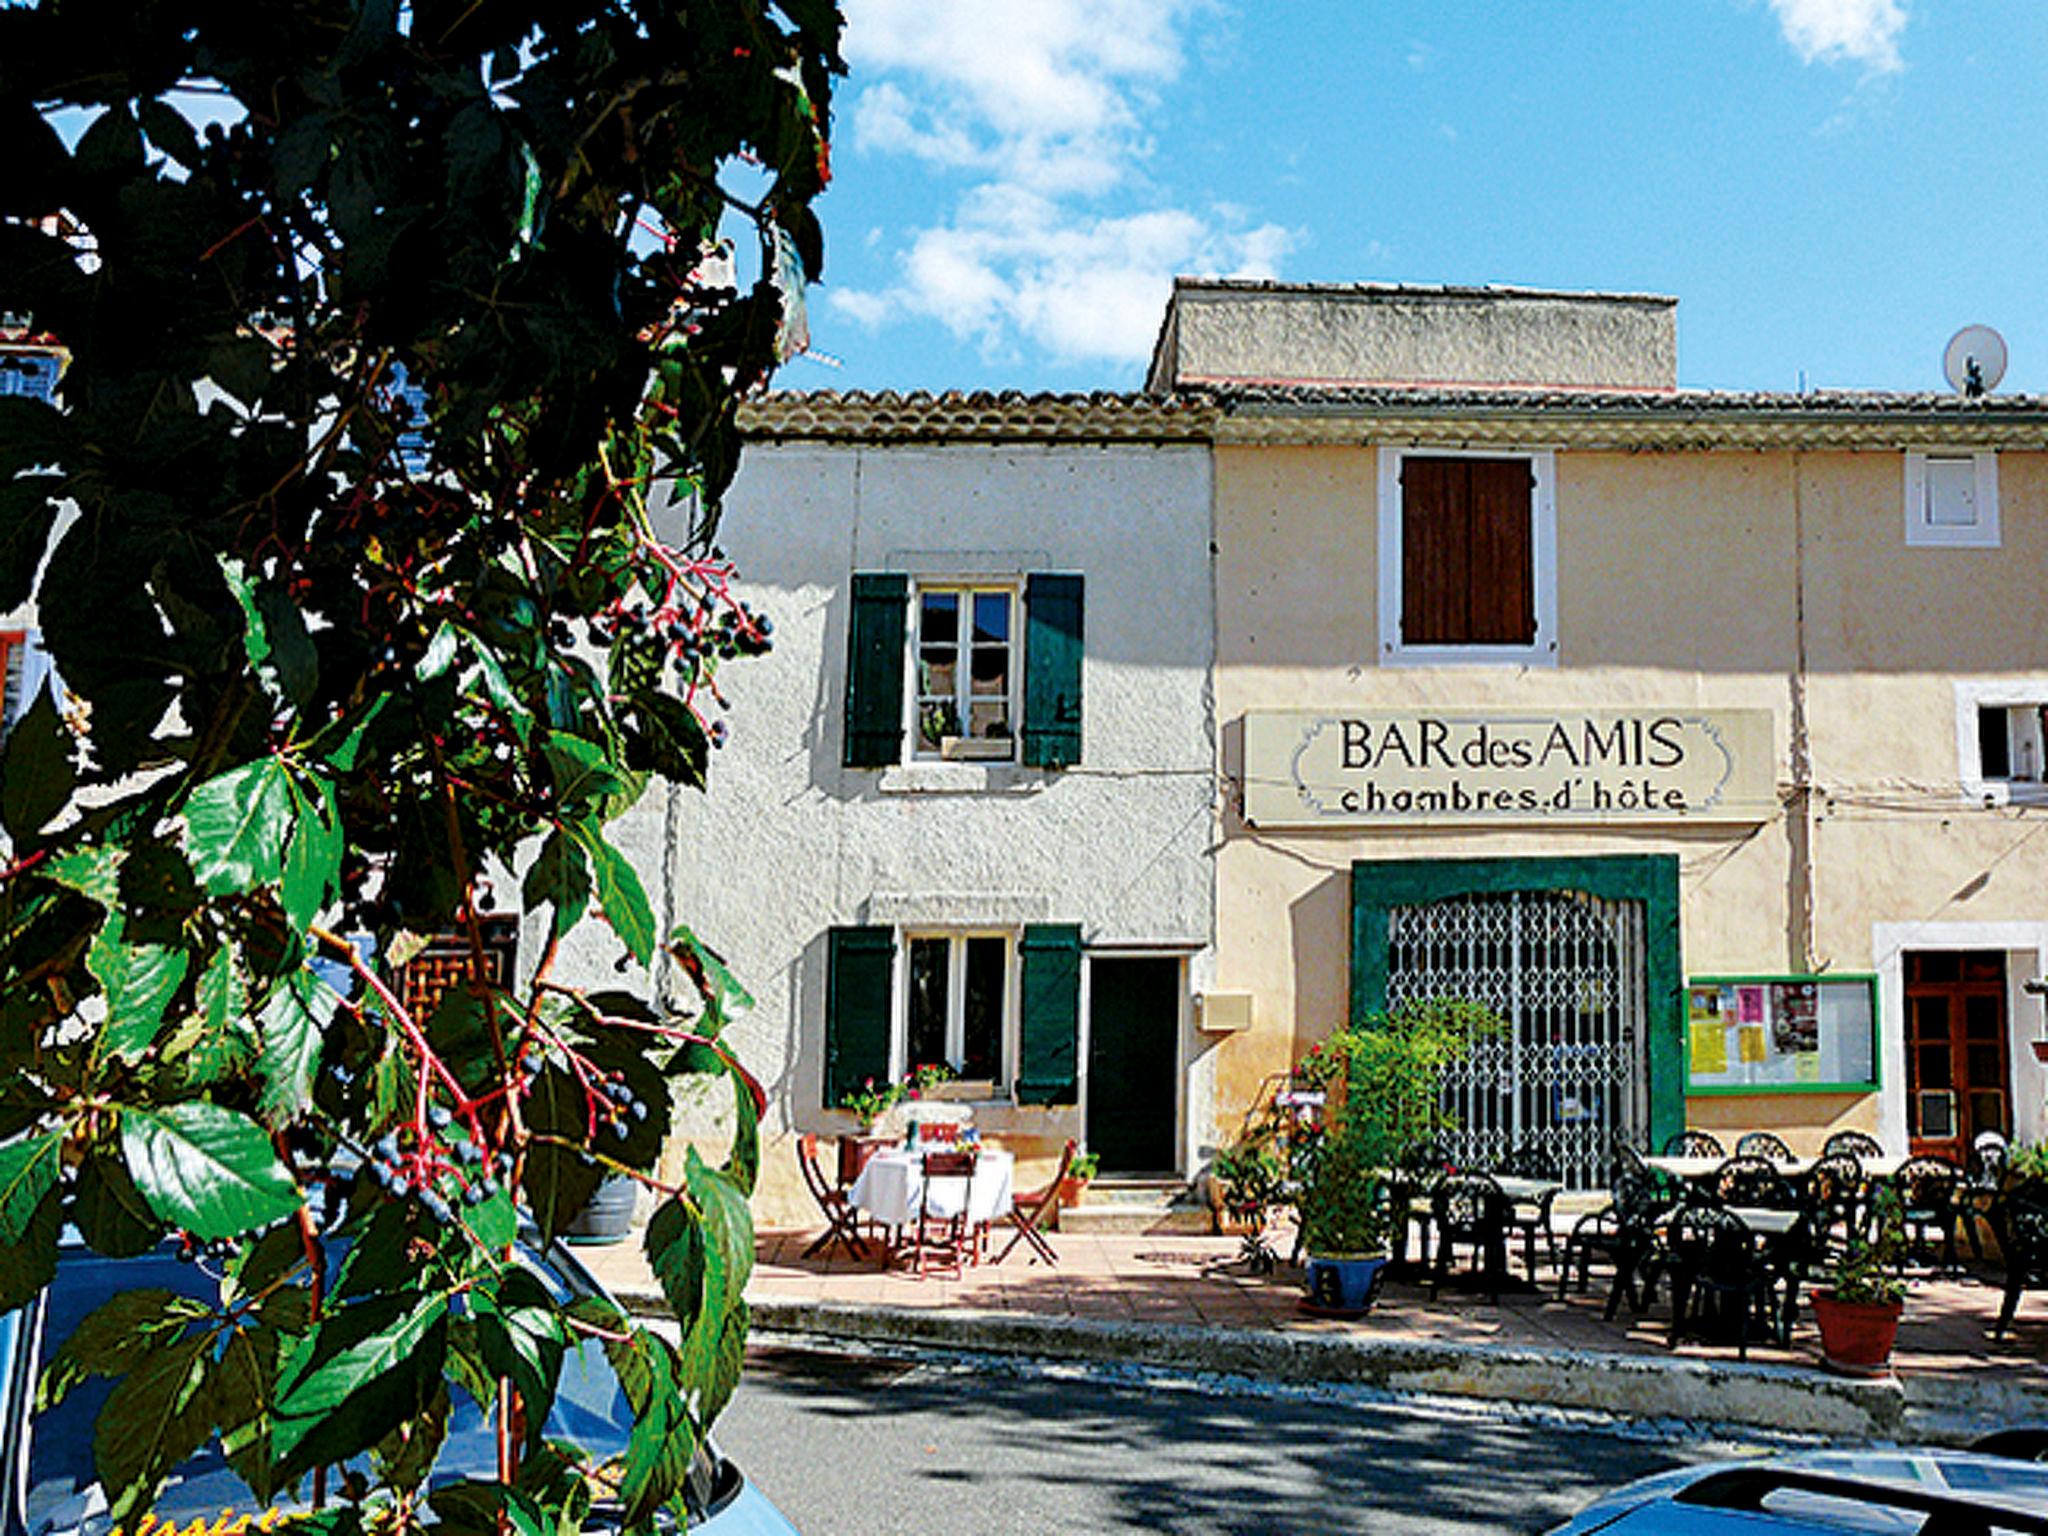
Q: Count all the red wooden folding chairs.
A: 3